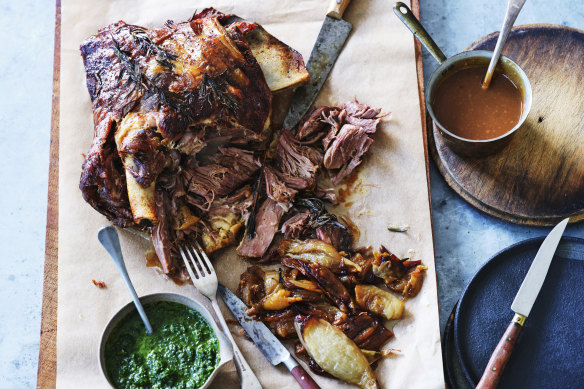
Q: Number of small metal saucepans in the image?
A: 1